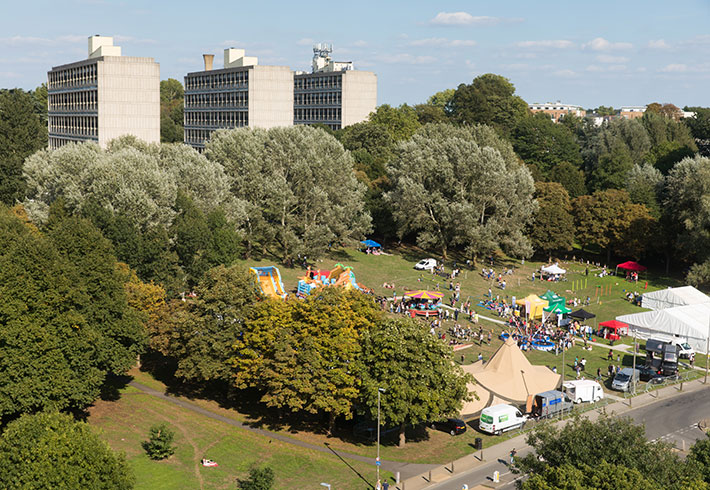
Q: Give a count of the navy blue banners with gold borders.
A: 0